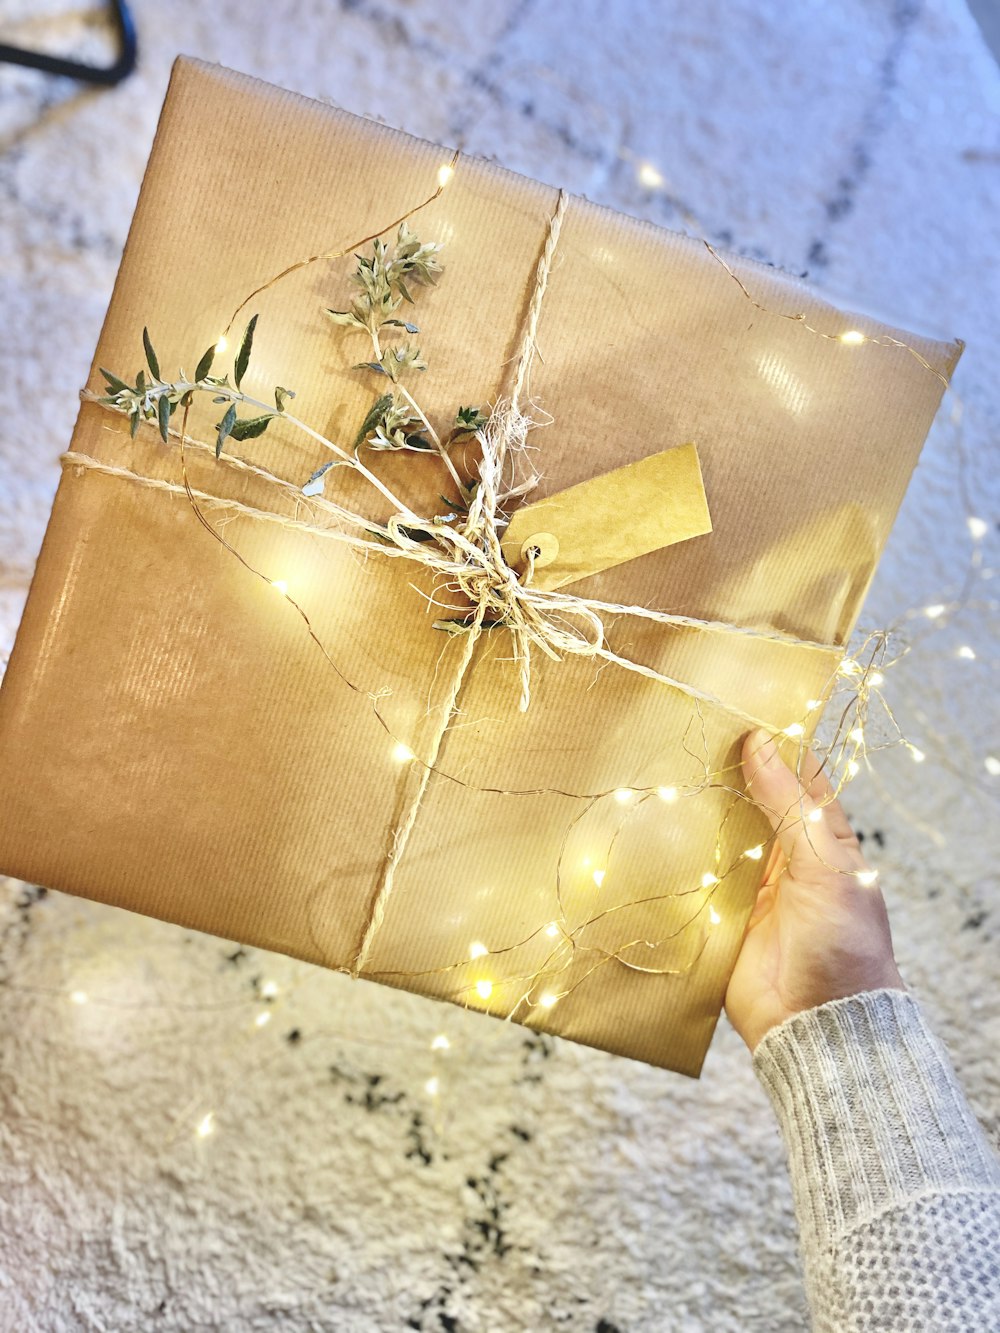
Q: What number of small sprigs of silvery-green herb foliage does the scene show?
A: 2